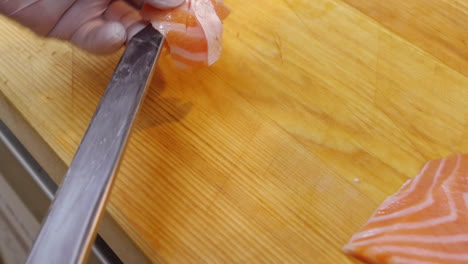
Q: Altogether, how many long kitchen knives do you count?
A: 1